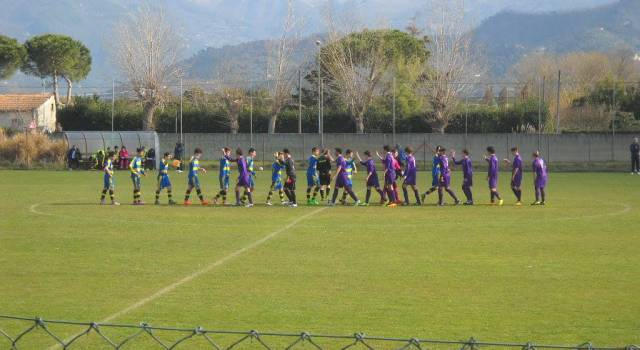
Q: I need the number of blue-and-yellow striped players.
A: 10